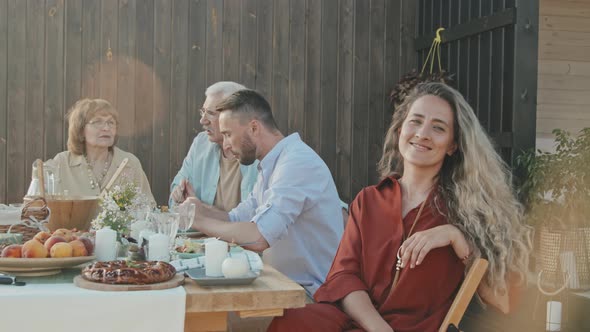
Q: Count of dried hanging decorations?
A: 1